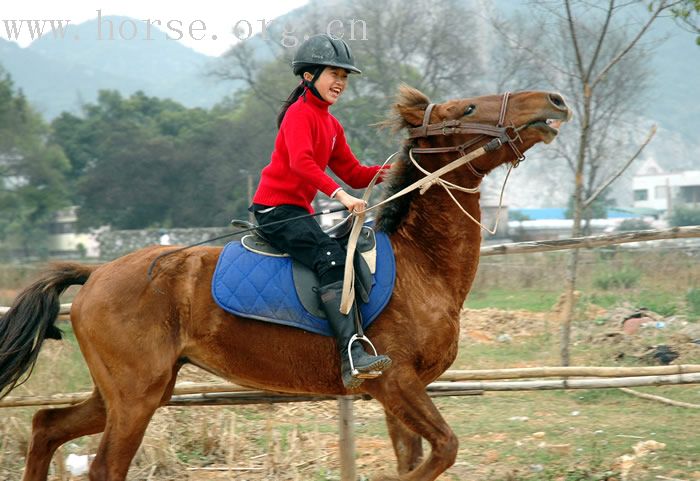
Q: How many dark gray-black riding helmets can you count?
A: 1